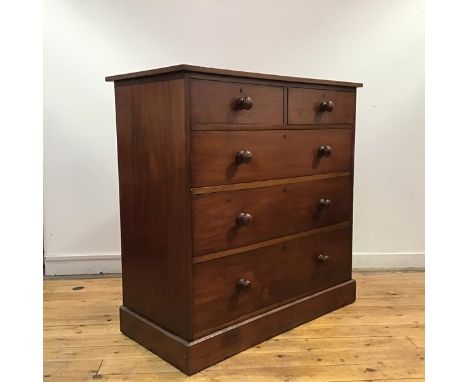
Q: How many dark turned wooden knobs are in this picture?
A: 8